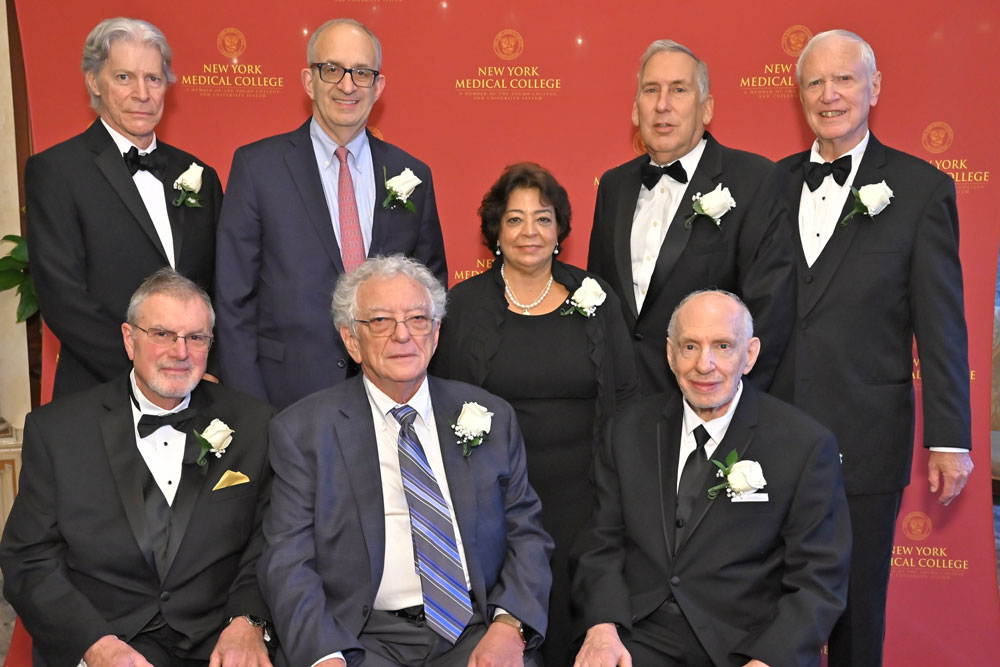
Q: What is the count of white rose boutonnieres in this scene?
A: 8